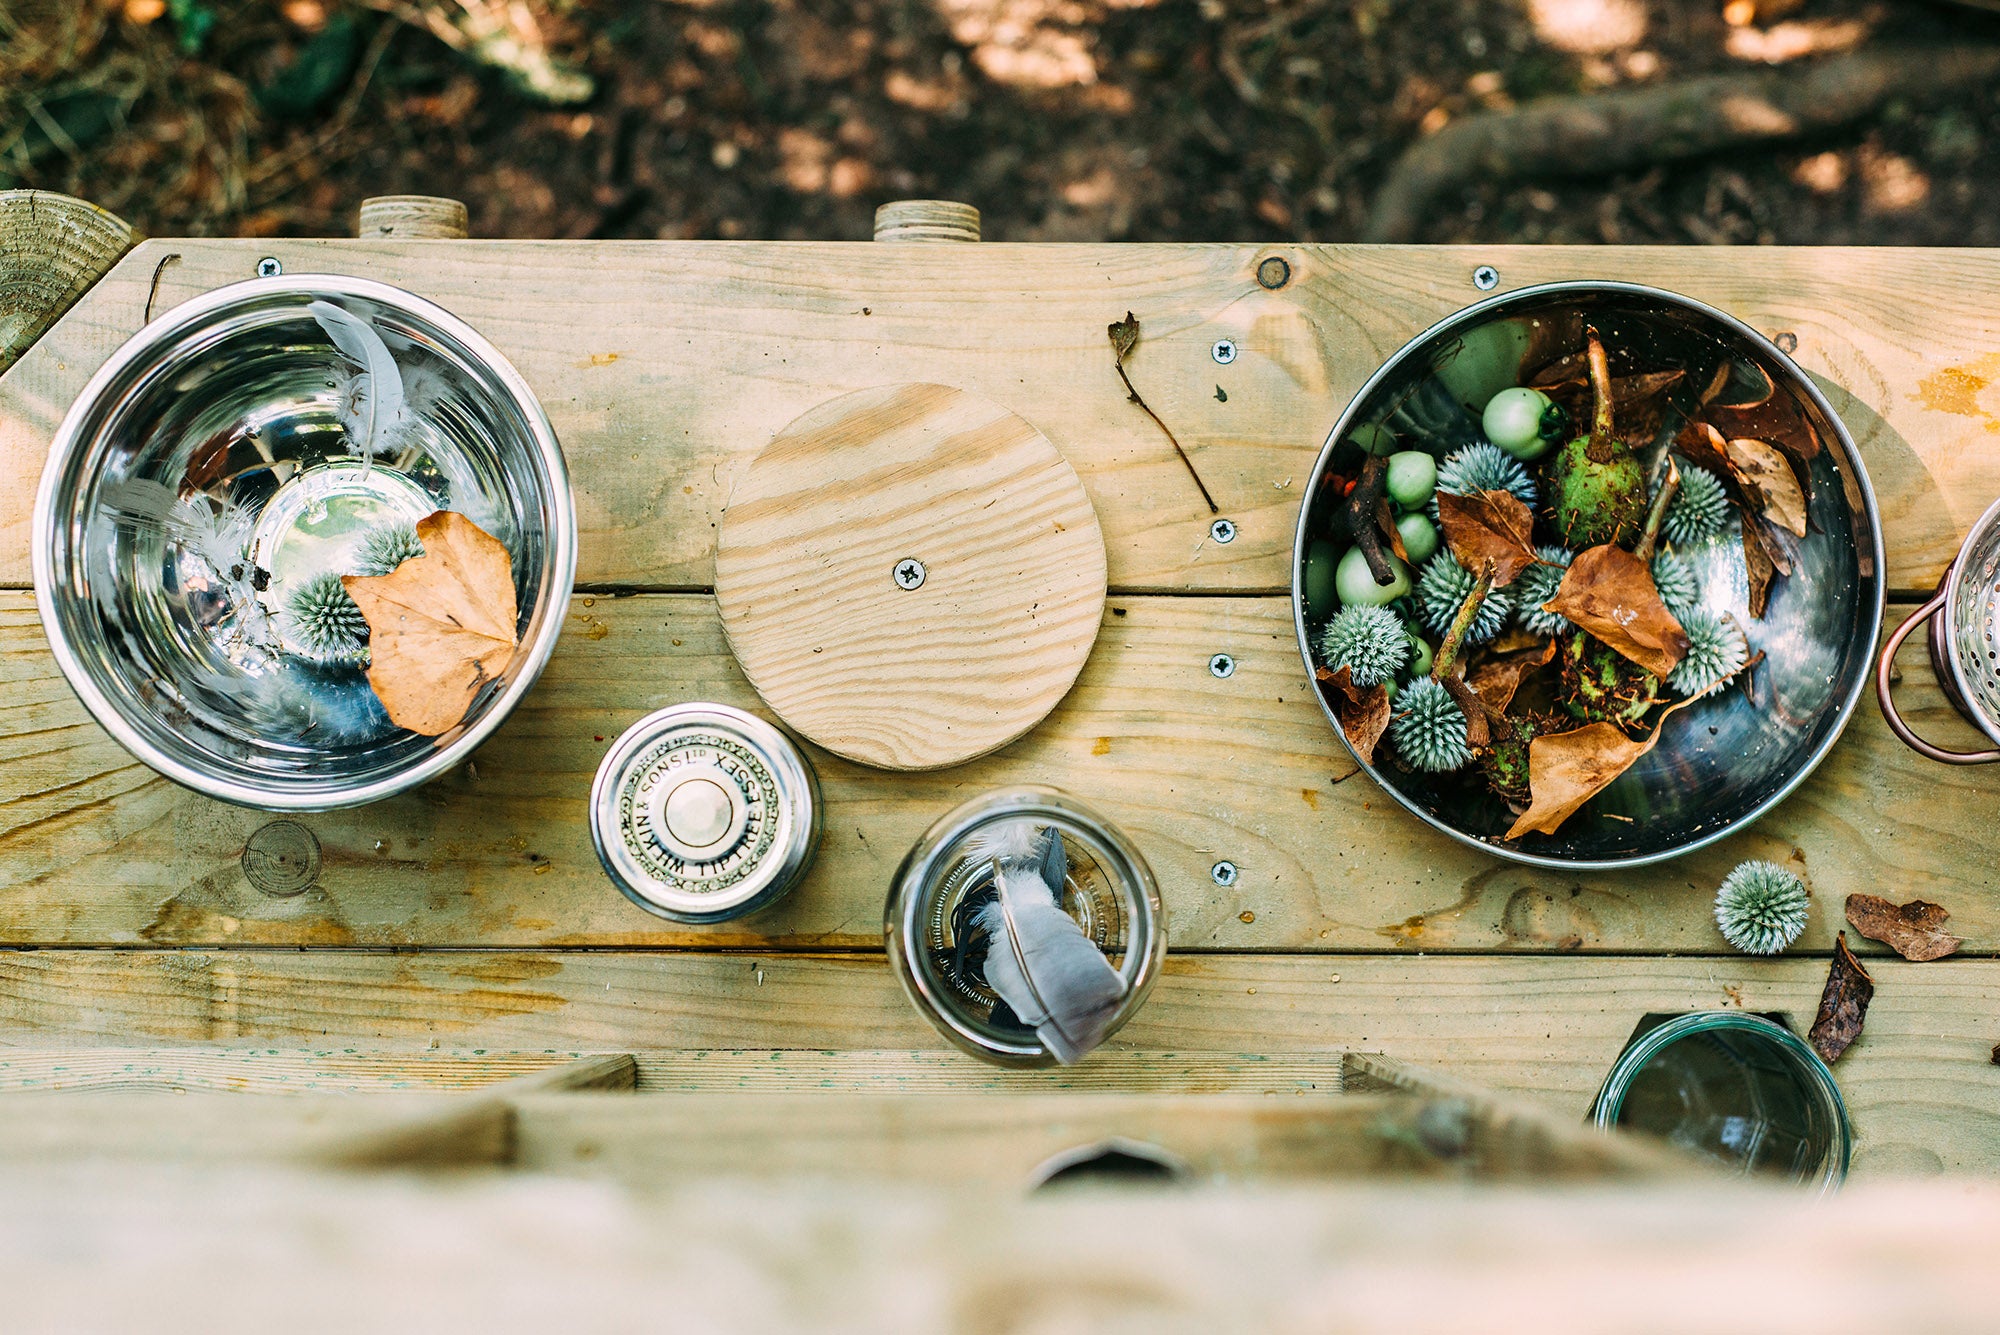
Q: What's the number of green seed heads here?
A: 11